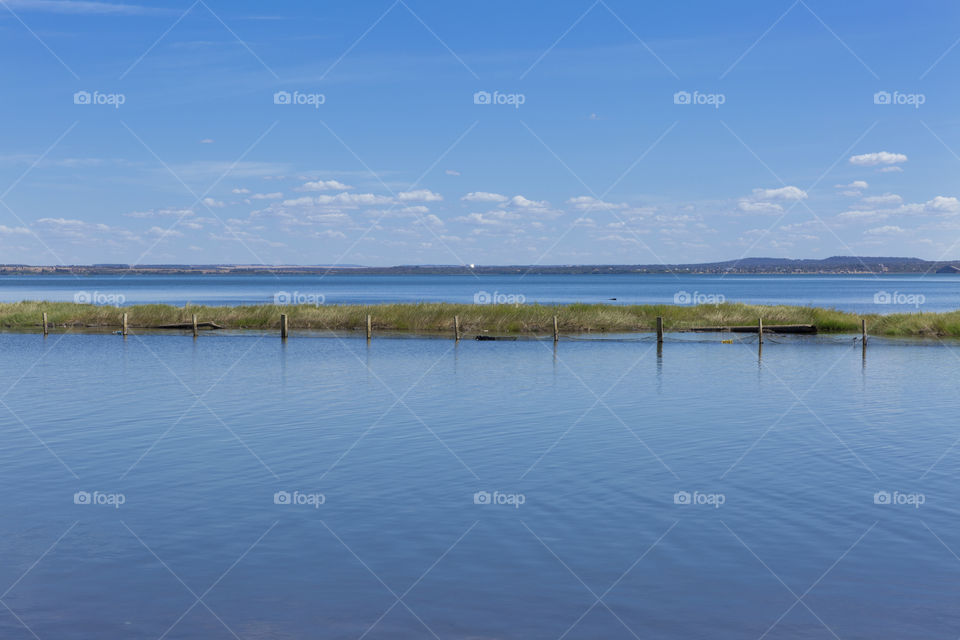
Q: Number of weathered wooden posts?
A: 10